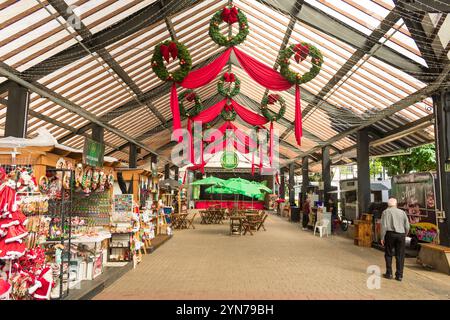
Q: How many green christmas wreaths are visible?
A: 7